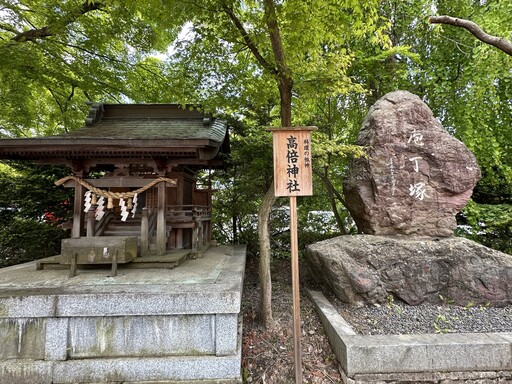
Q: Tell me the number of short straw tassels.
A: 3